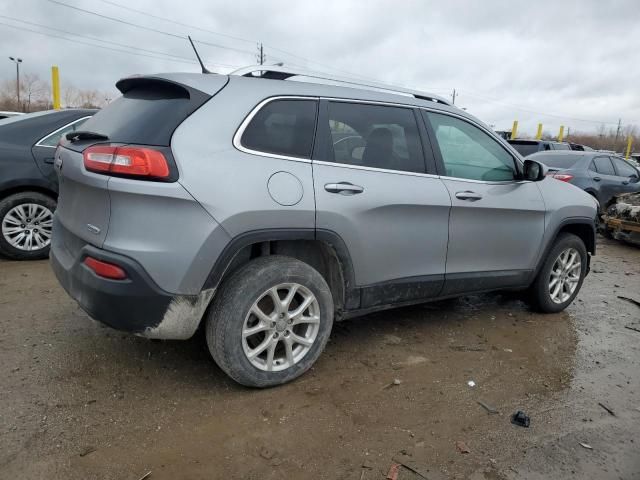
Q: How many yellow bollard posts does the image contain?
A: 5